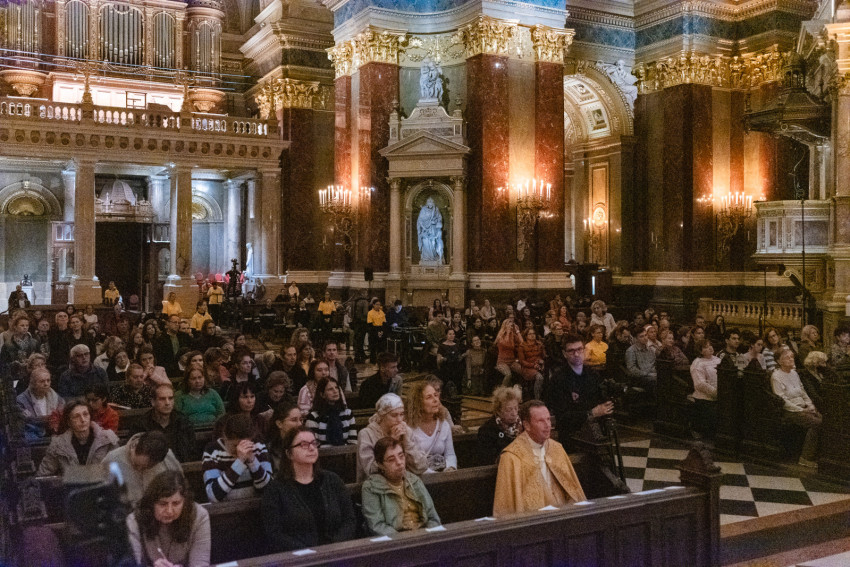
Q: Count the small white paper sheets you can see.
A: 10